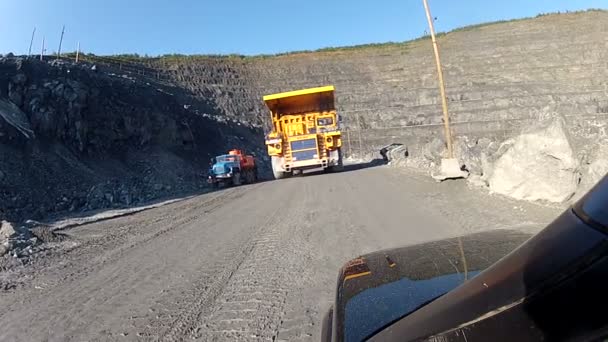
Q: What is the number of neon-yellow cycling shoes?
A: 0